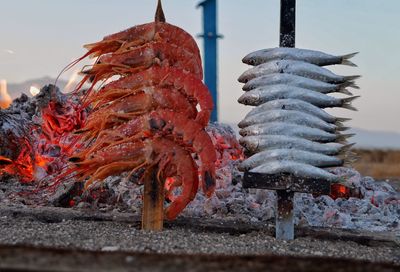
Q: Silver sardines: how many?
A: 10